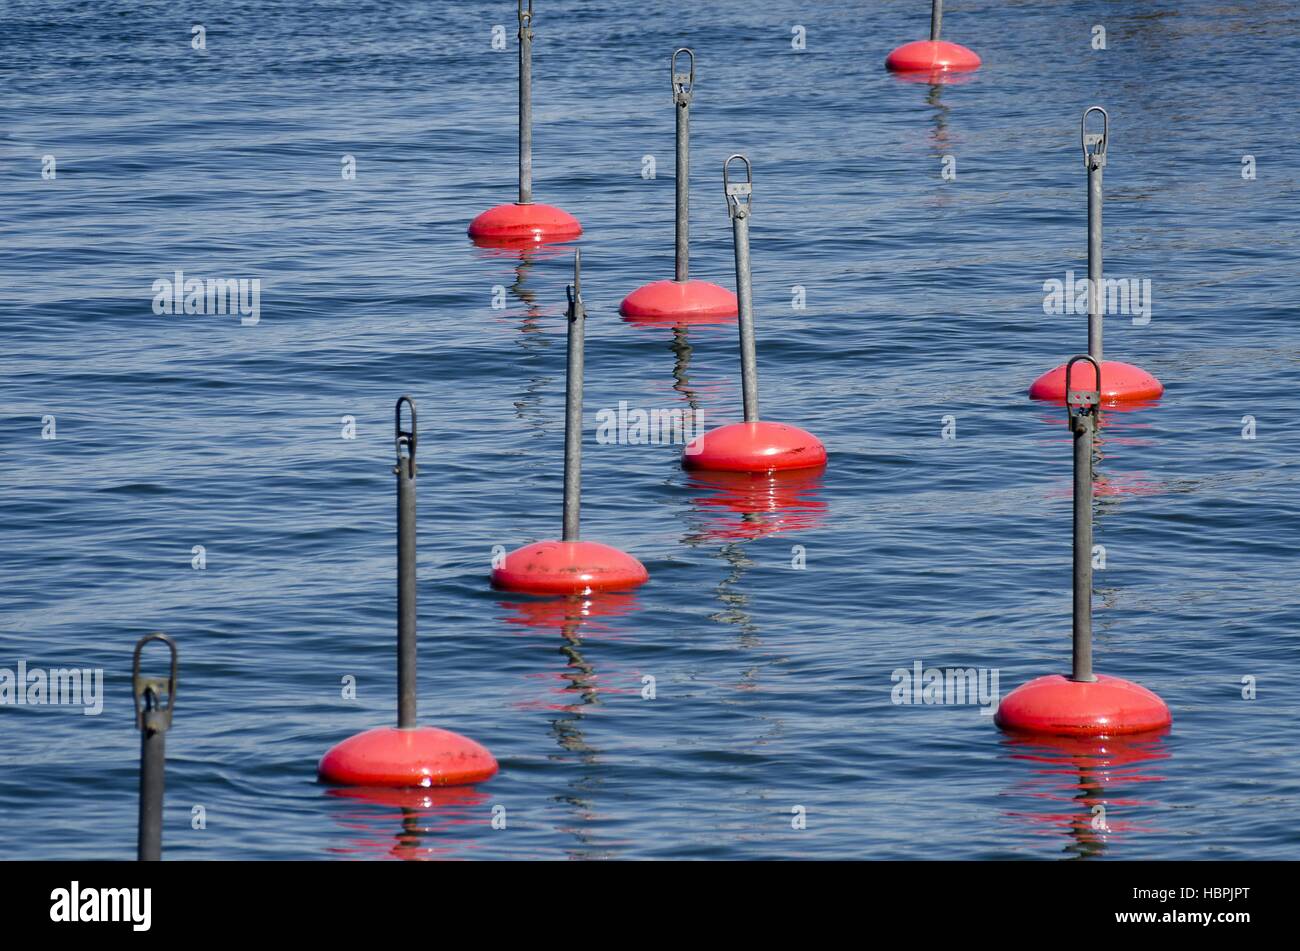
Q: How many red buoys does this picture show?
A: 8